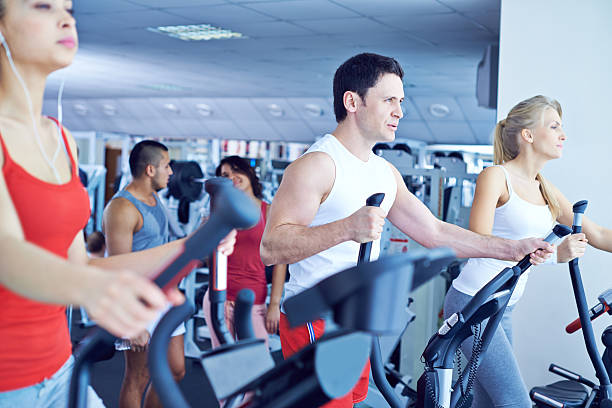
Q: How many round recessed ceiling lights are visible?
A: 7